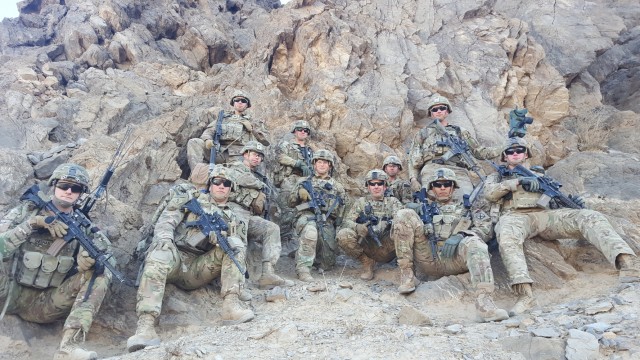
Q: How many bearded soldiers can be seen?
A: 0